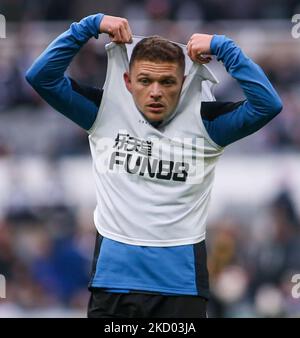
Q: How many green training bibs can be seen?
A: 0